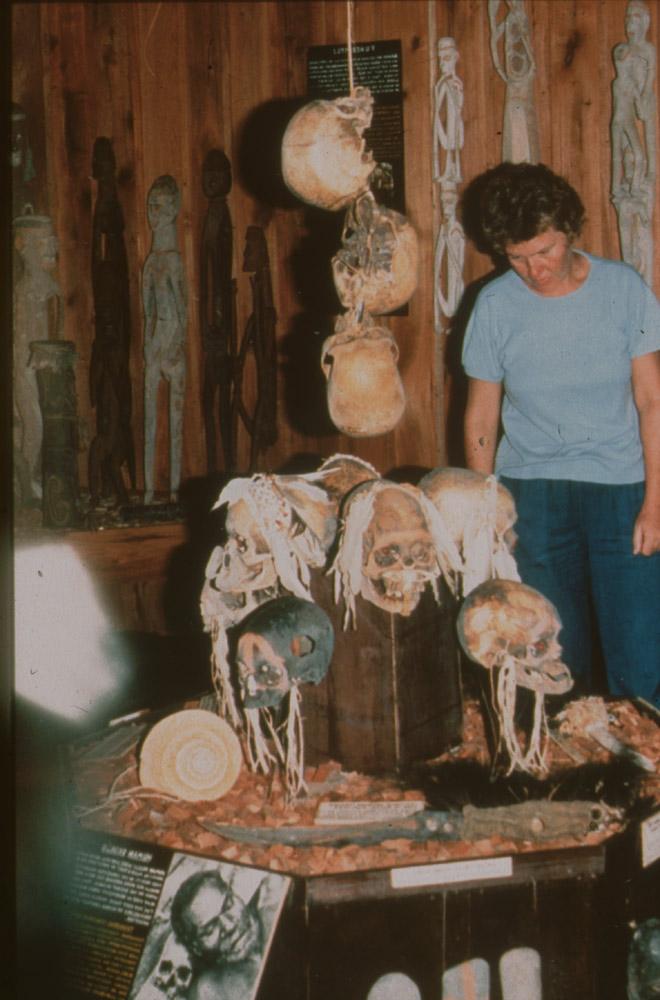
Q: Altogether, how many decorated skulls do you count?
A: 6